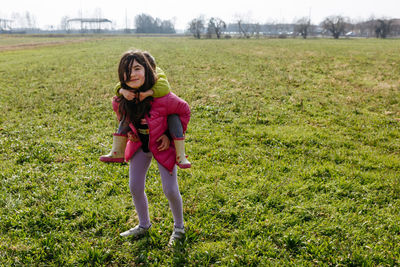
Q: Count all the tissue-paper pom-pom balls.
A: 0